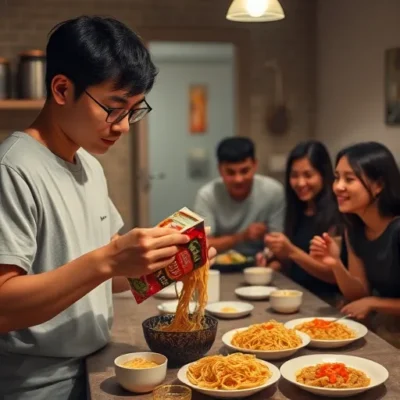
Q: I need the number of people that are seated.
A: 3